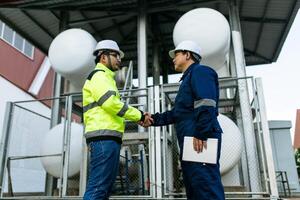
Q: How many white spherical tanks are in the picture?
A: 4